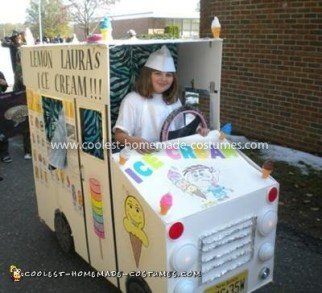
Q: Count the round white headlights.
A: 4